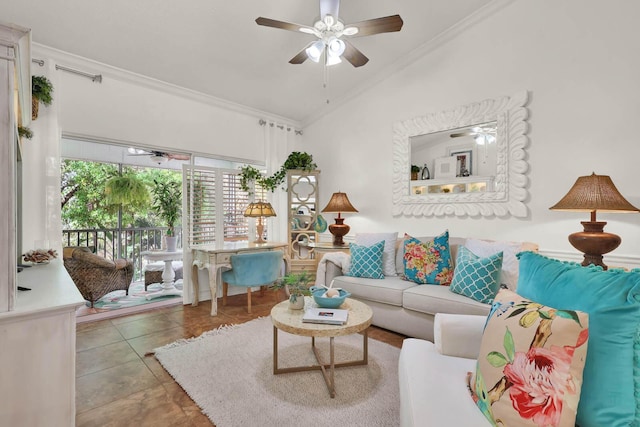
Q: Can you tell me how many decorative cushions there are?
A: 7